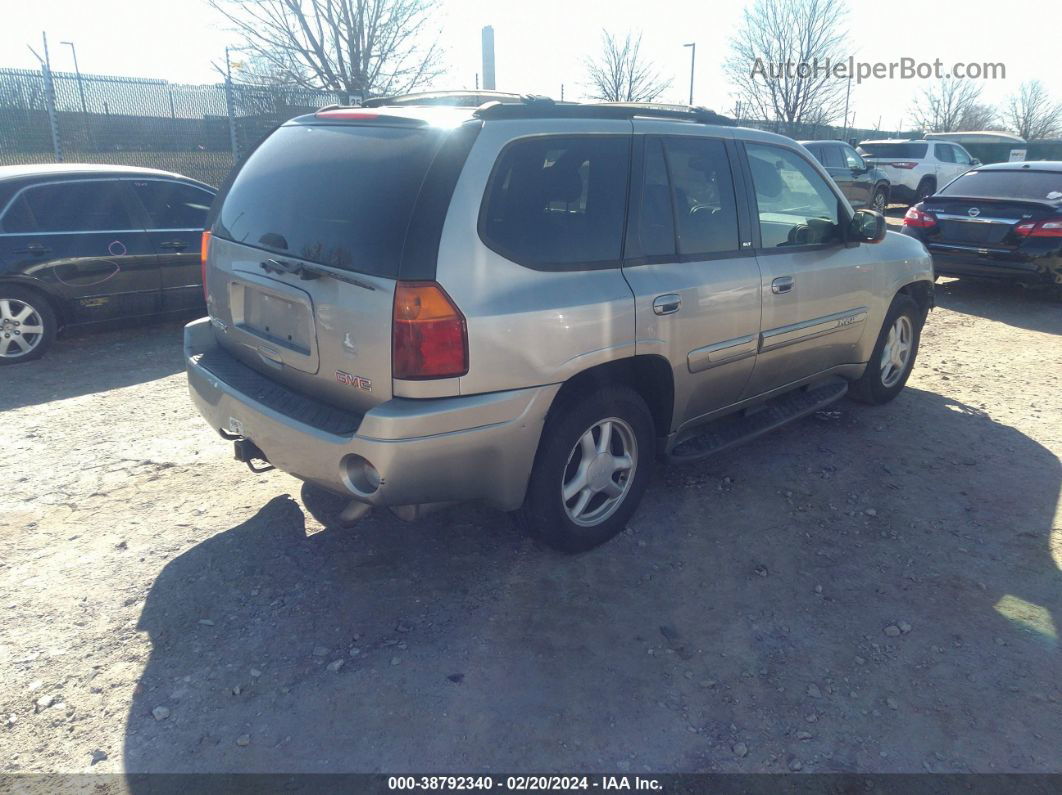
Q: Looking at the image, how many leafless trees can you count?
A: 5